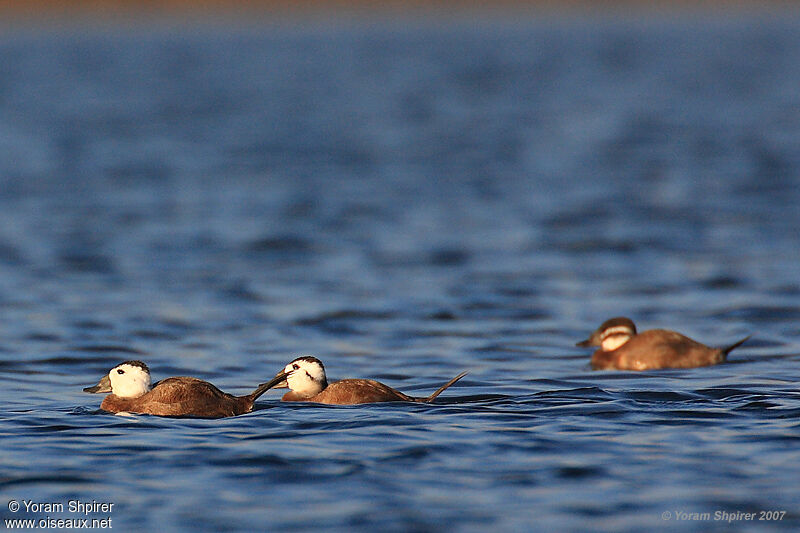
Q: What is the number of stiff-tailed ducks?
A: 3